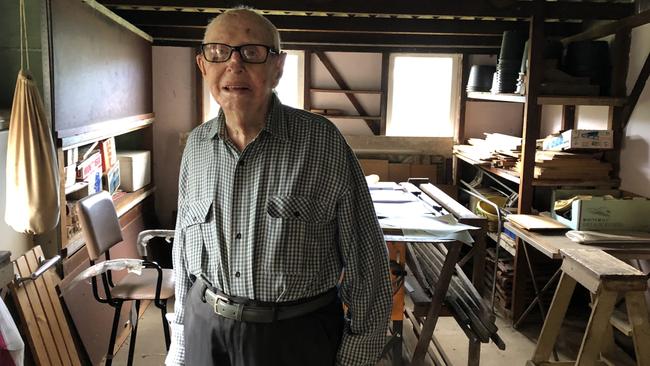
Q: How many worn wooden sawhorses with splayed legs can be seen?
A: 1